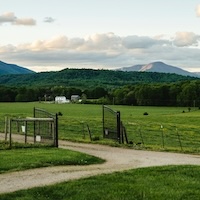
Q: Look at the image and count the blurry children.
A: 0